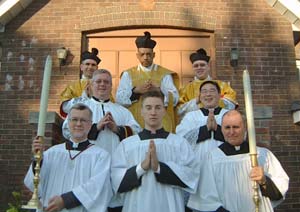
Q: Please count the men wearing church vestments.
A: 8